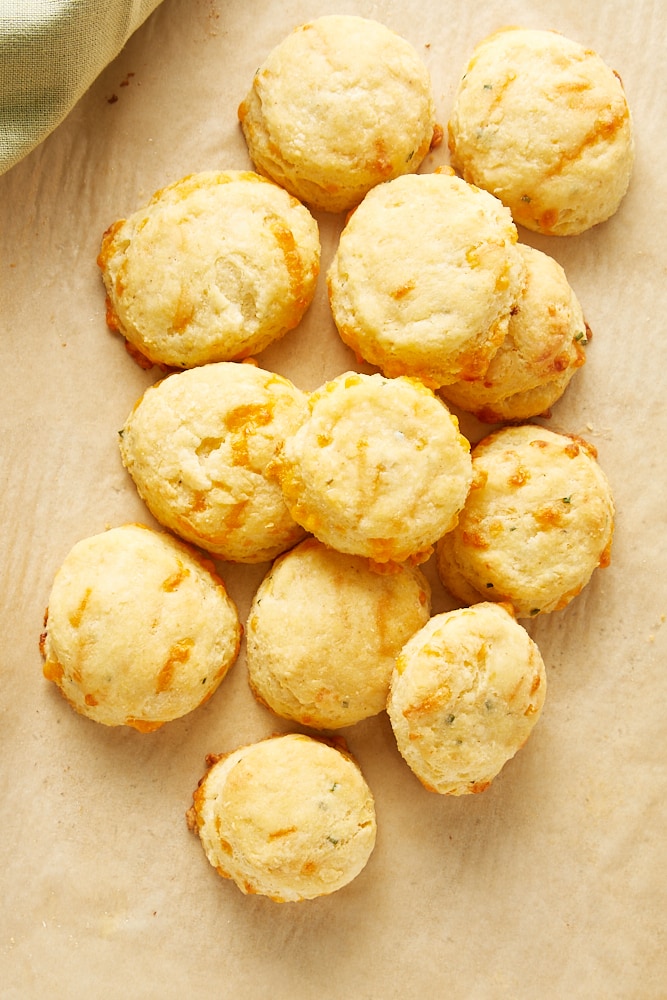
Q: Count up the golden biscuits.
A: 12